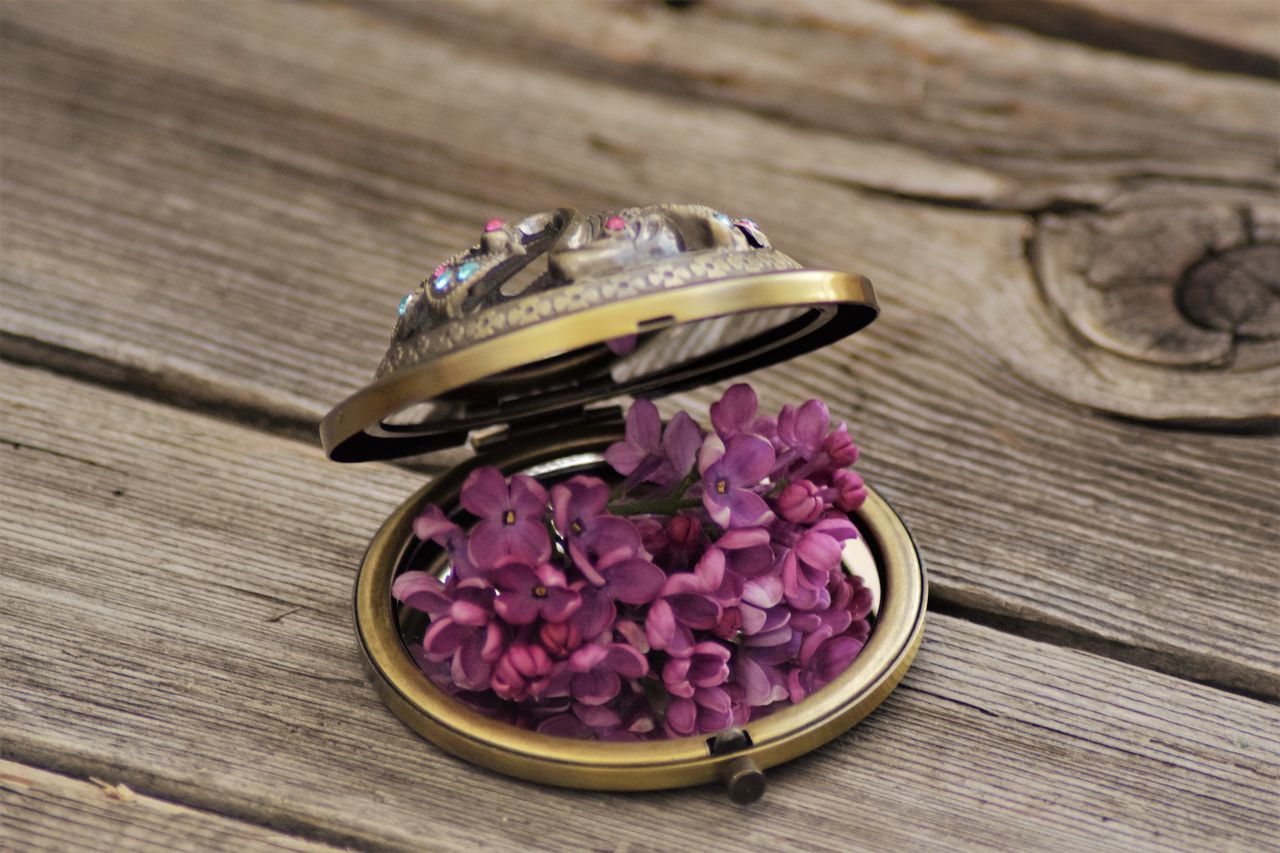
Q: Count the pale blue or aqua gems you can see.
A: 4